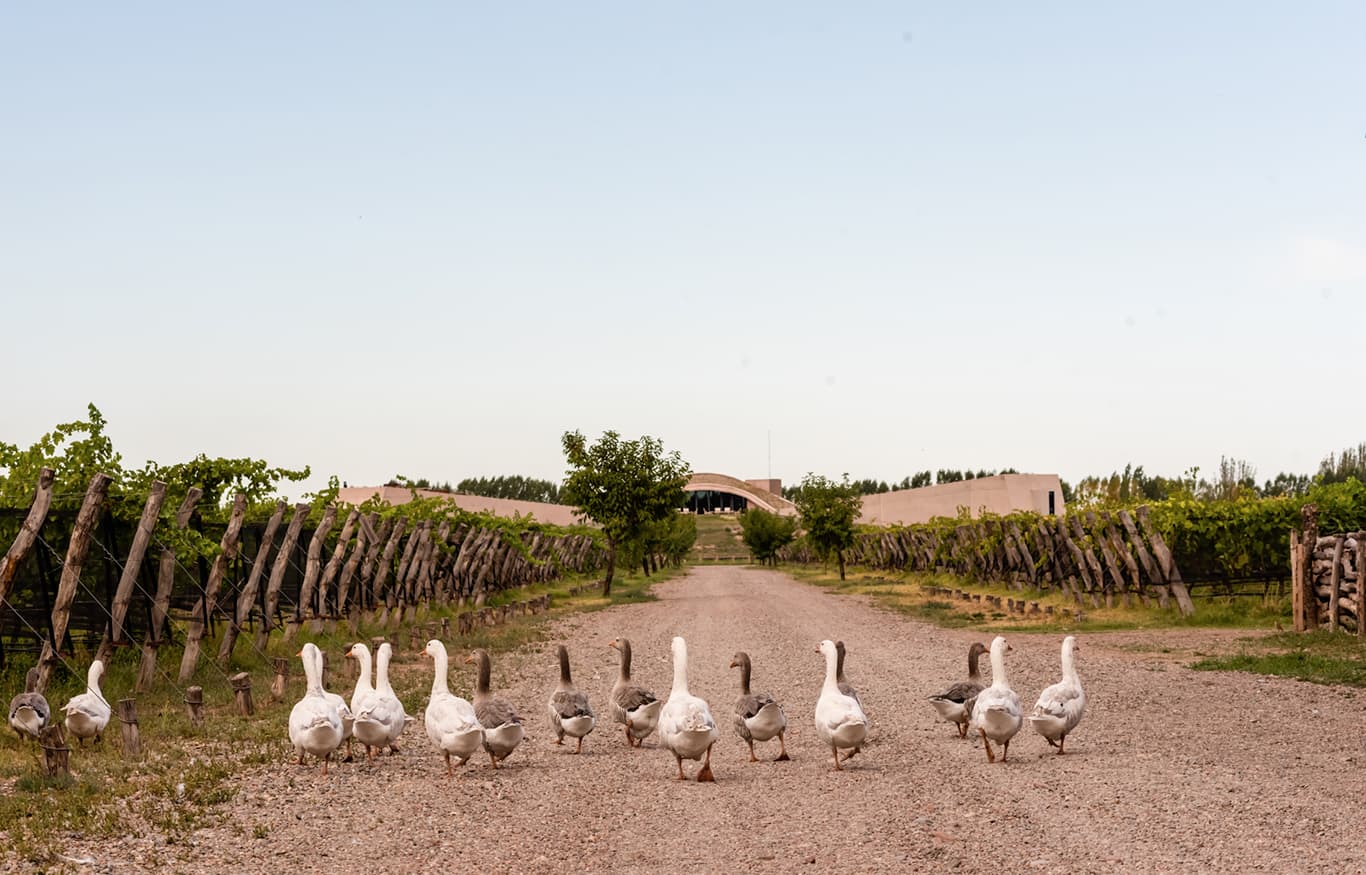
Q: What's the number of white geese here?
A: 10